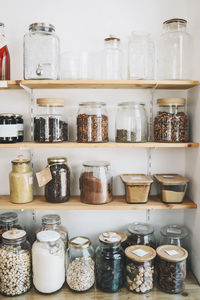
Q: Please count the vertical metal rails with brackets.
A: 2